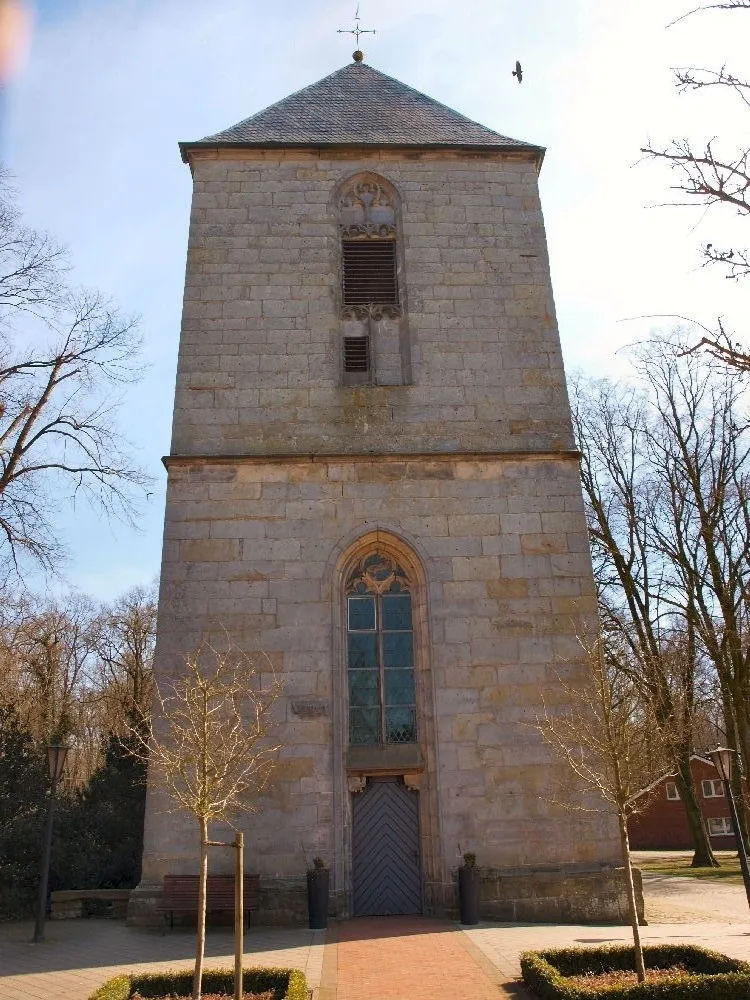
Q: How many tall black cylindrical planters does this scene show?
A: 2